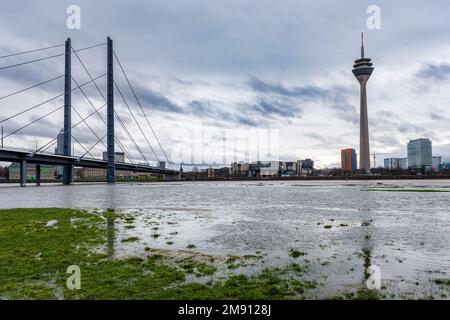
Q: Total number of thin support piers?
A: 2